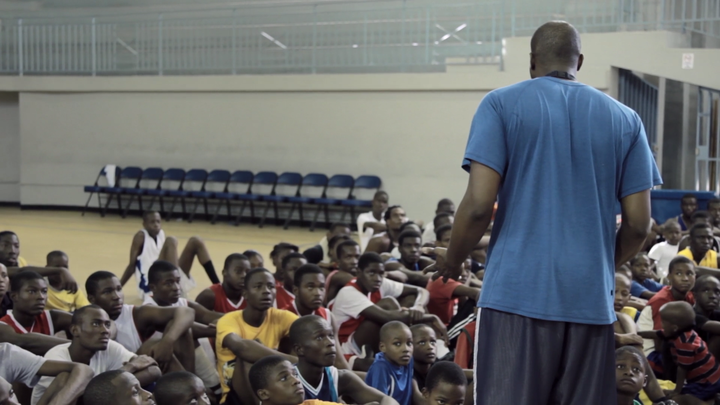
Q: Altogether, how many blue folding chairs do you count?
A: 12